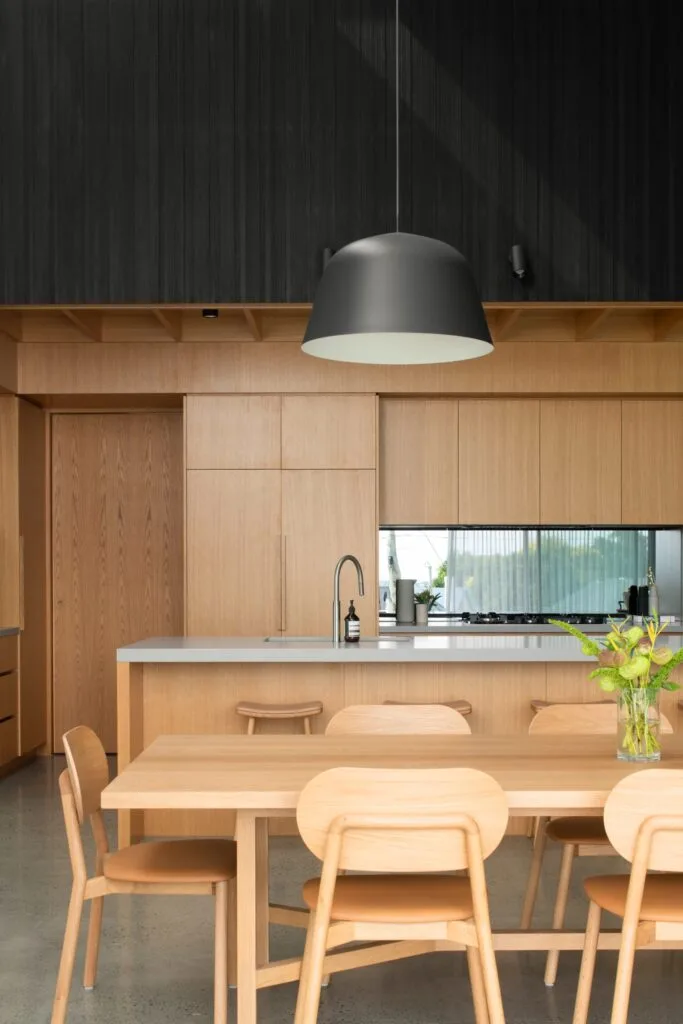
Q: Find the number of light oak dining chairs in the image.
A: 5